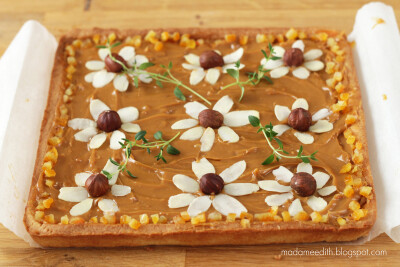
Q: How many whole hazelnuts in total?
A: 9